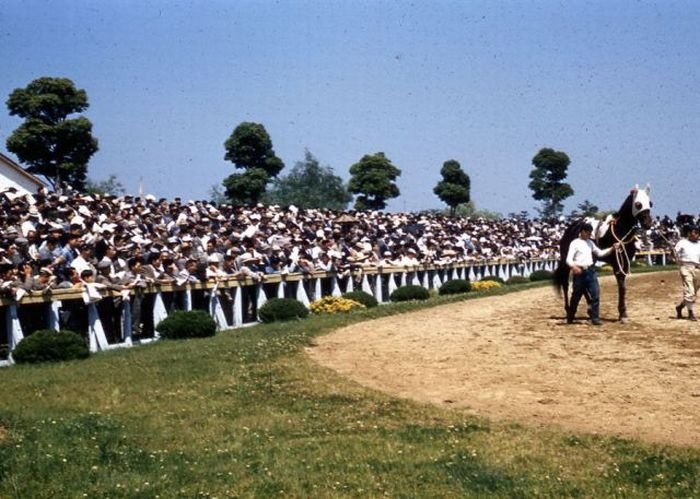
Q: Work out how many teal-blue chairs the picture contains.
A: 0